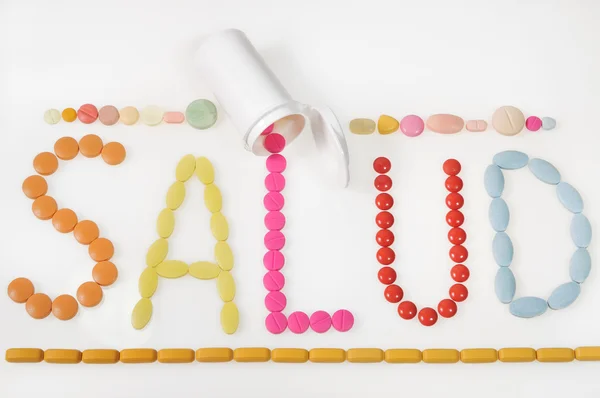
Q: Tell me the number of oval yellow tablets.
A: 14